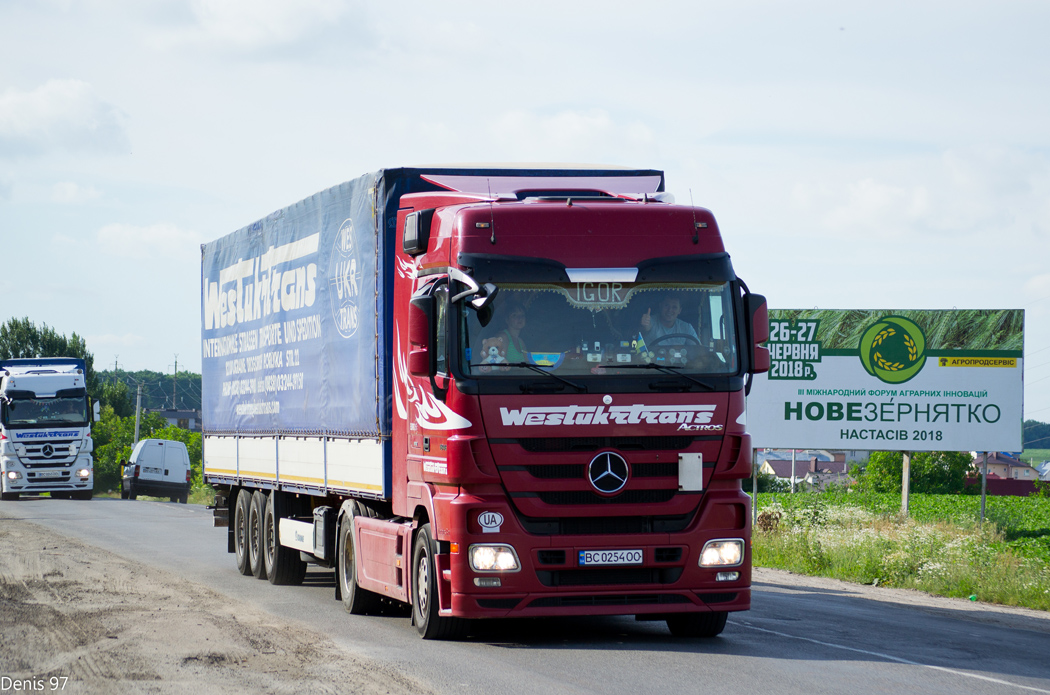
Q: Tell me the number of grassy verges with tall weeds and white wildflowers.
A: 1